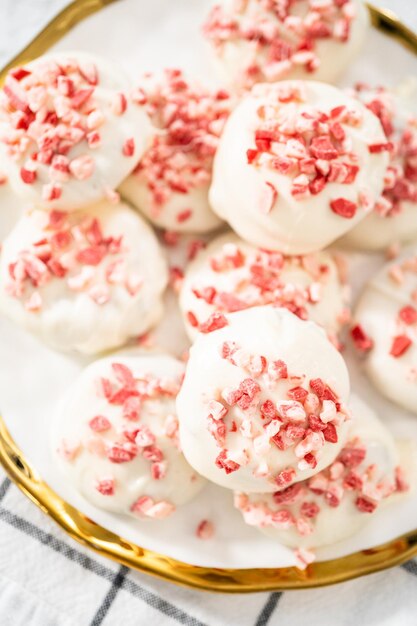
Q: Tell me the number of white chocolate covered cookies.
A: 11